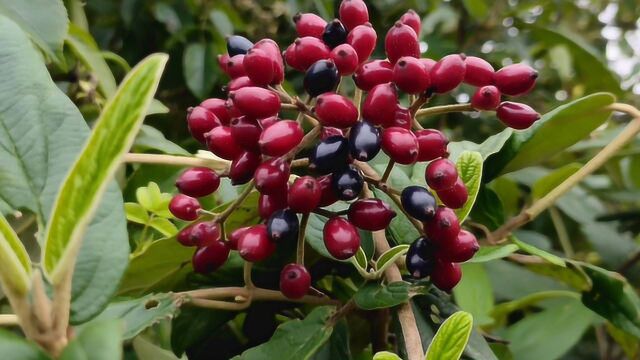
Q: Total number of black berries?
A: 9